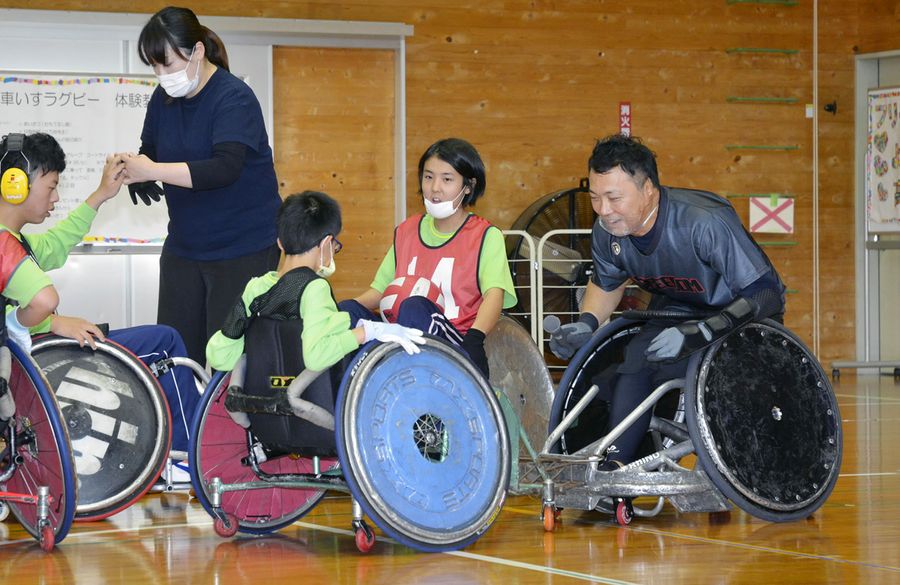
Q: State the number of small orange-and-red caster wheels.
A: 5